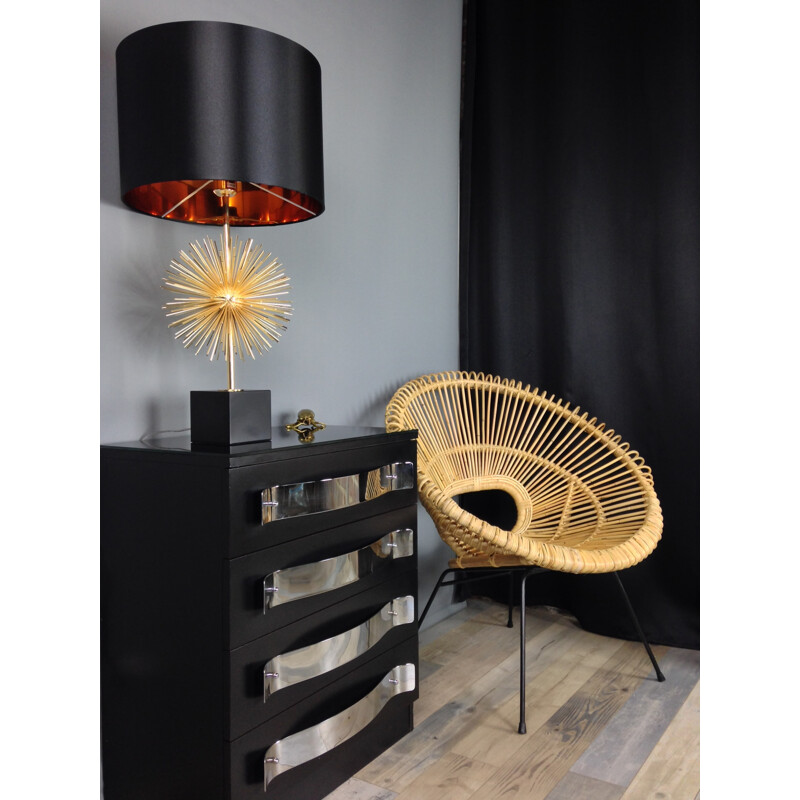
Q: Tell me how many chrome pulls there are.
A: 4